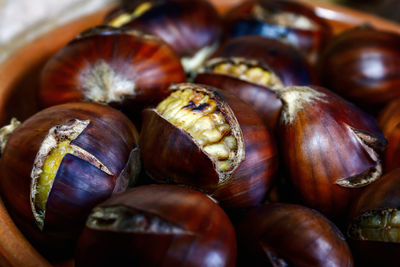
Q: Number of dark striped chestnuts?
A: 12